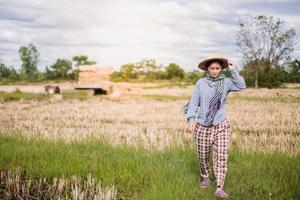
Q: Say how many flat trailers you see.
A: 1